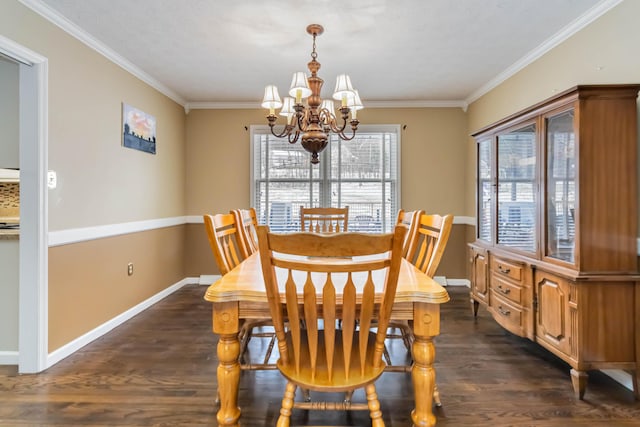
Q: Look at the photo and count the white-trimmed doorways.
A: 1